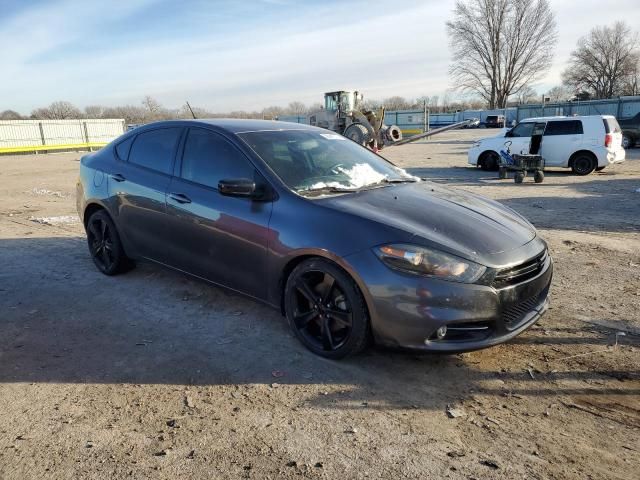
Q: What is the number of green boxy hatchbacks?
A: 0